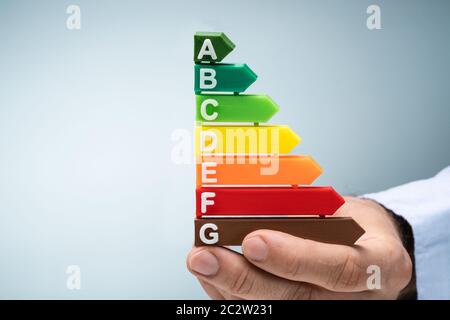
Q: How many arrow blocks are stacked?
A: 7